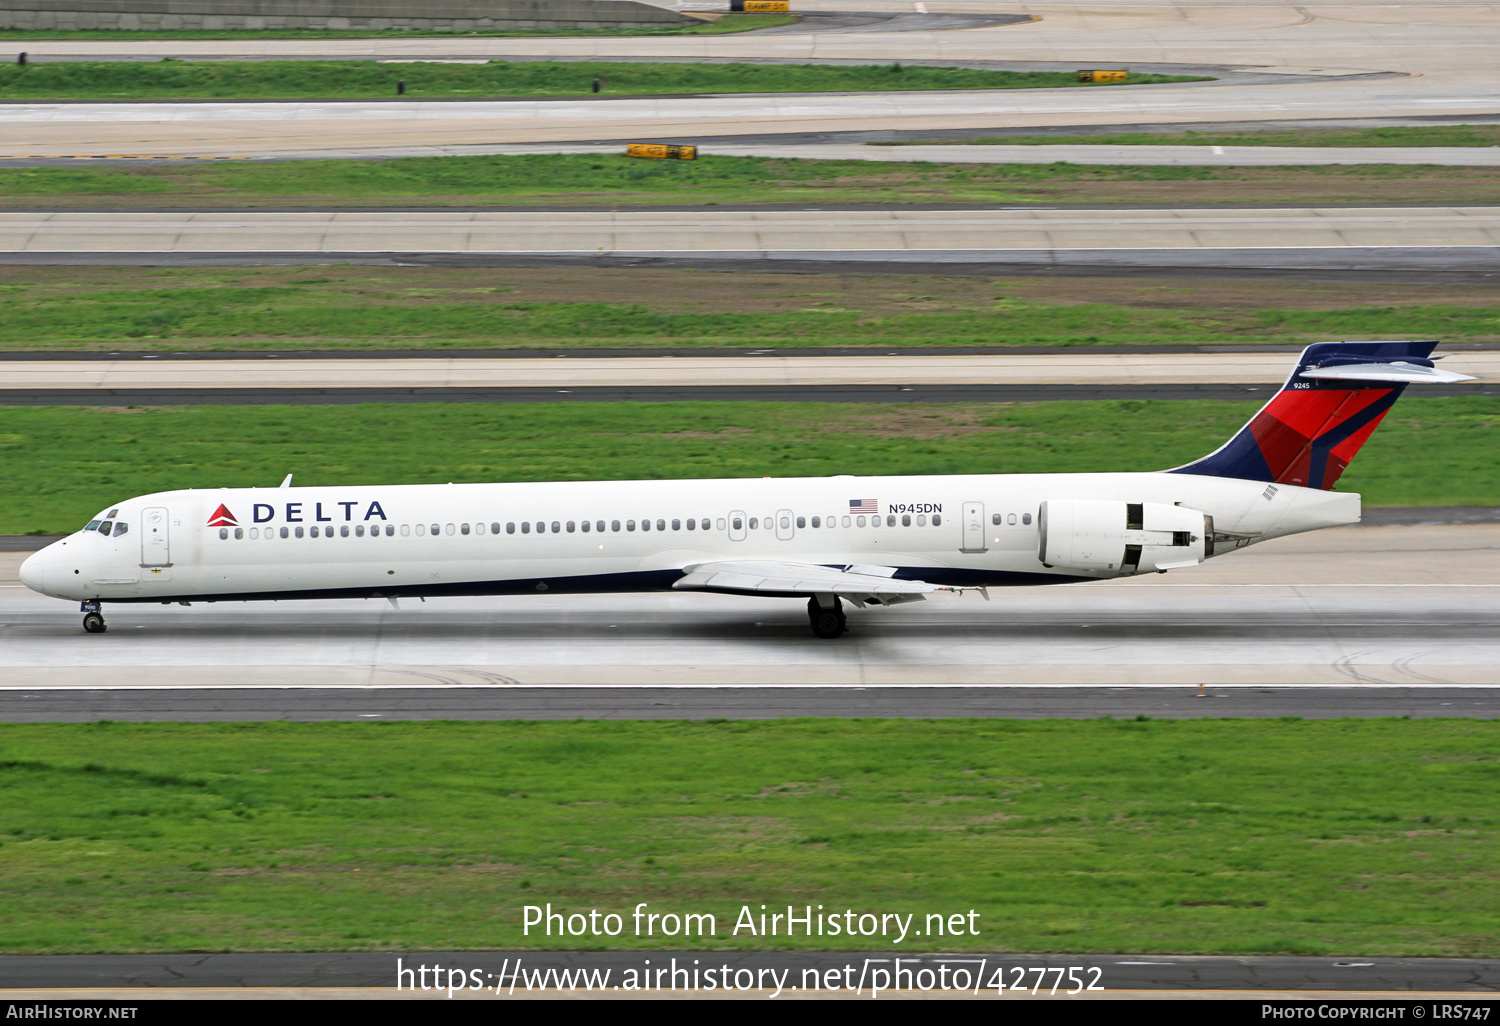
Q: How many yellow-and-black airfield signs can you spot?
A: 3